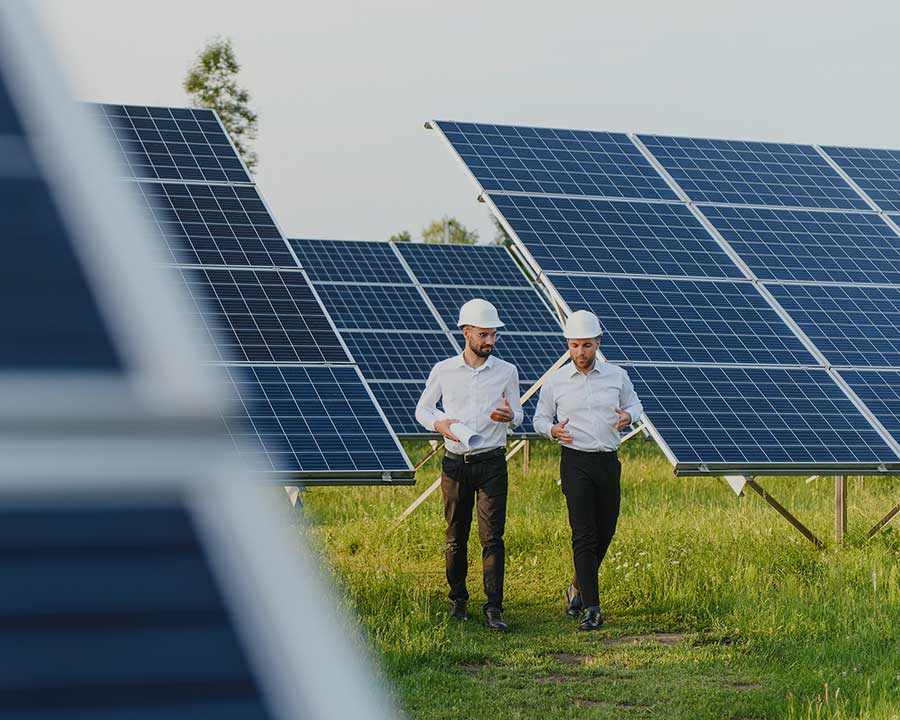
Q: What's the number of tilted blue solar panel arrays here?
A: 4